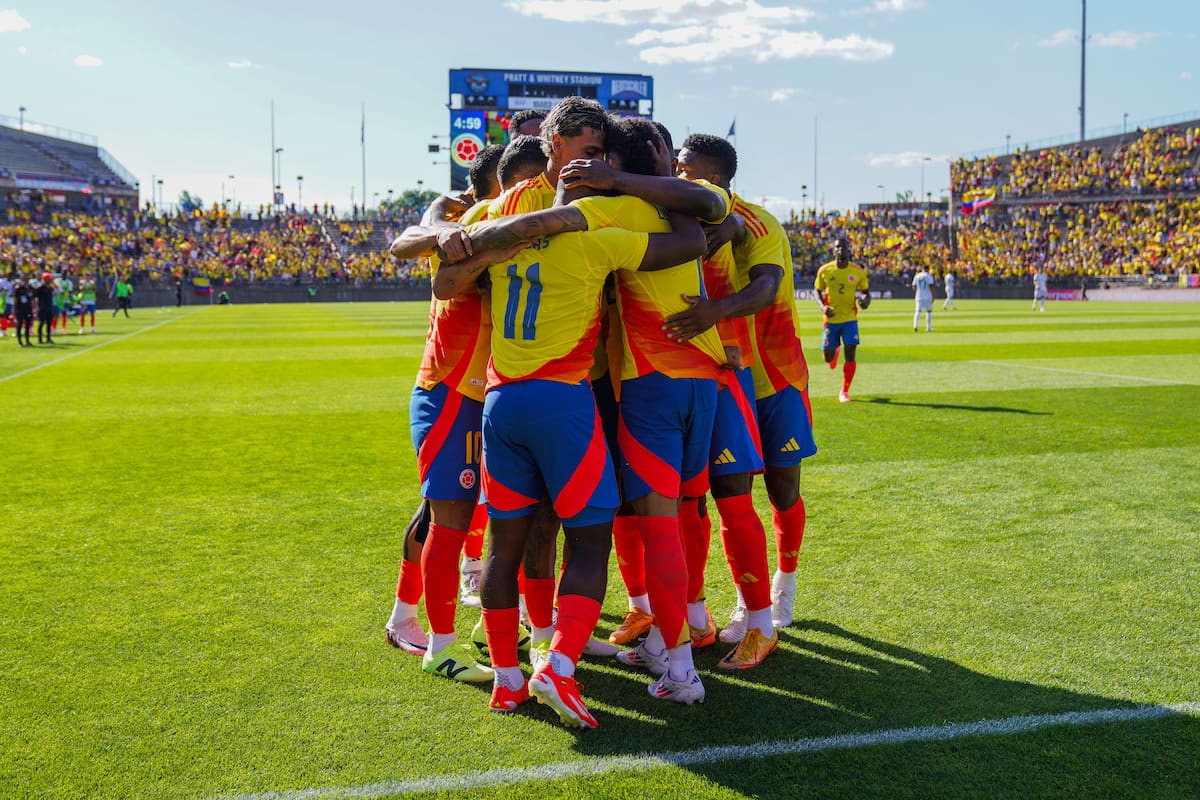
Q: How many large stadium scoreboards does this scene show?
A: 1